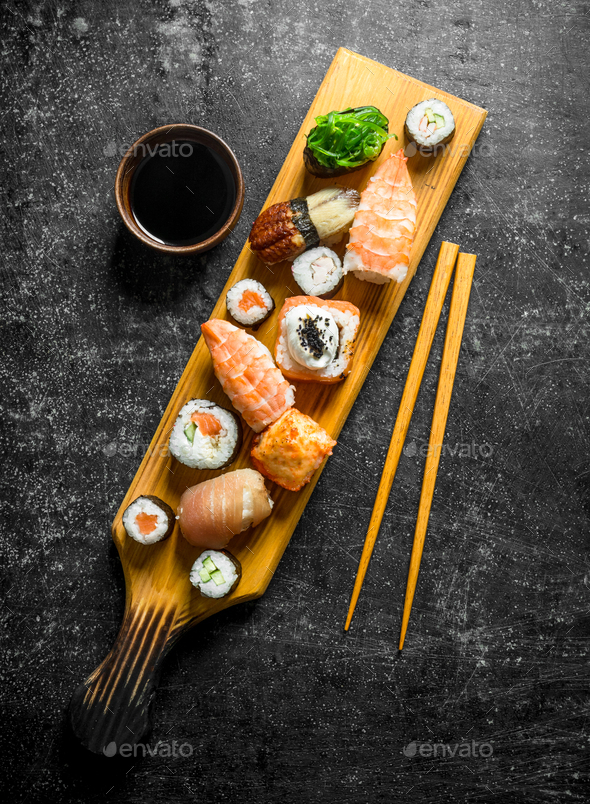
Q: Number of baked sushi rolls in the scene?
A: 1